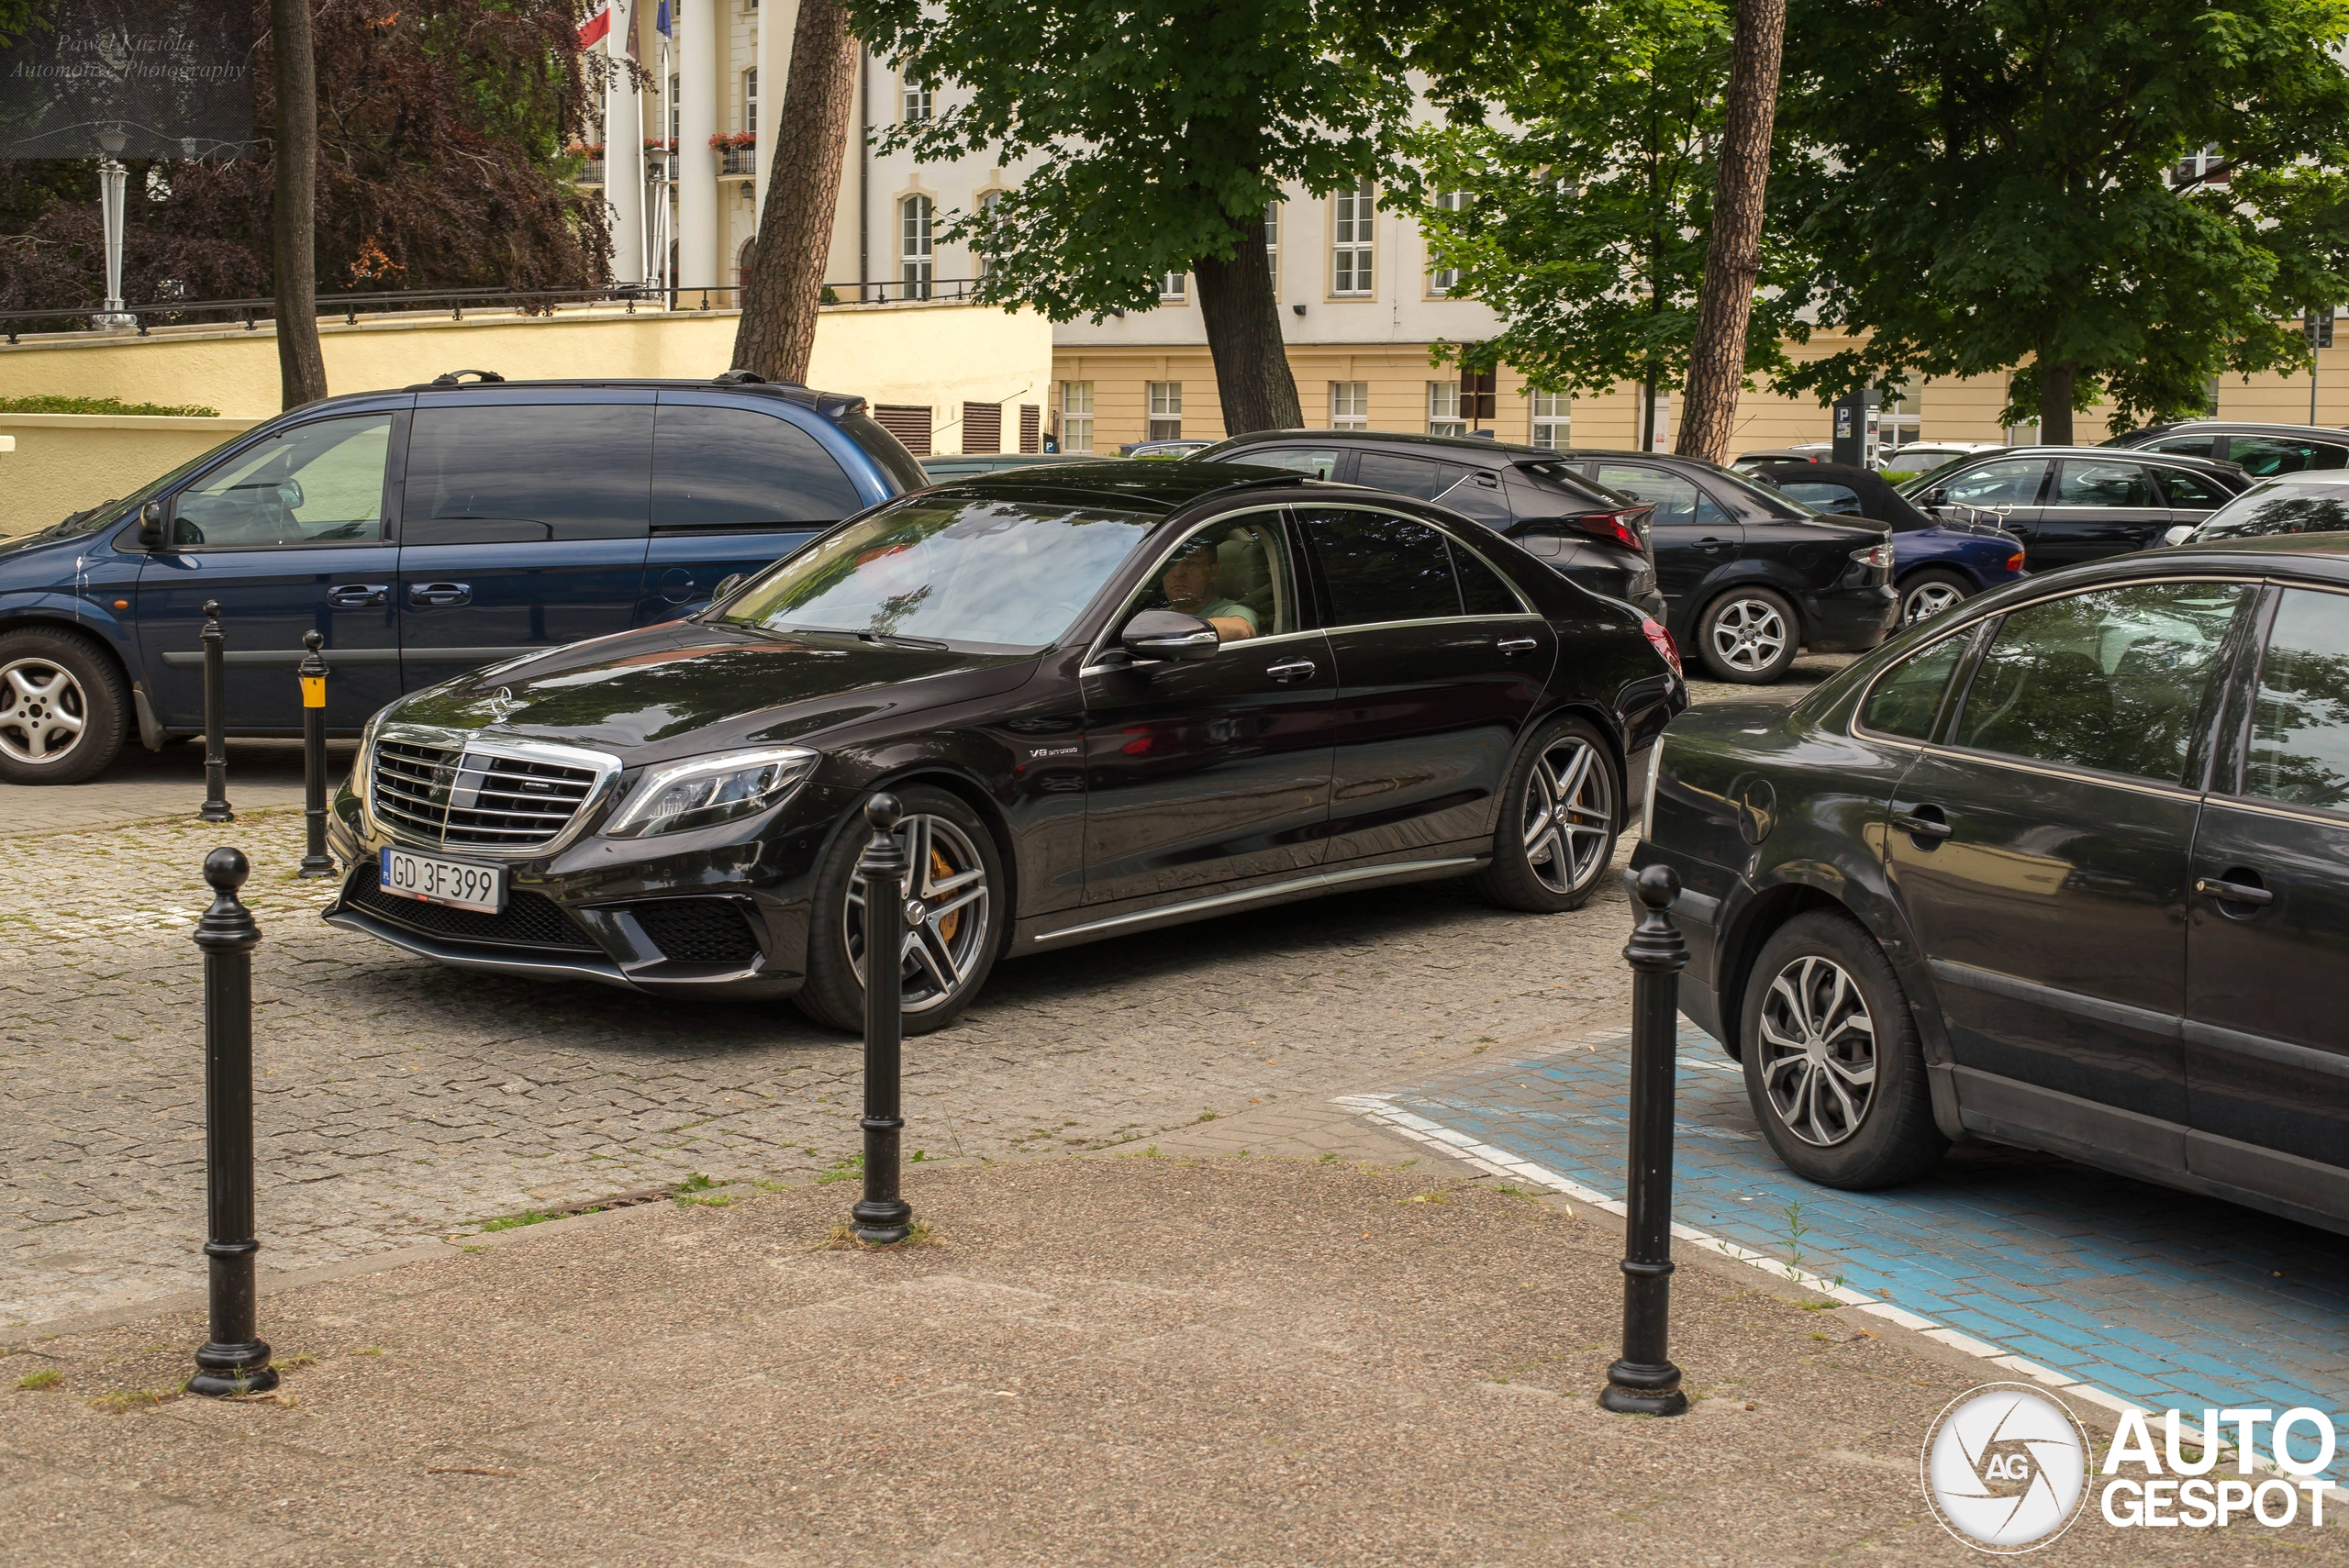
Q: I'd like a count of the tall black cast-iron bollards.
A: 5